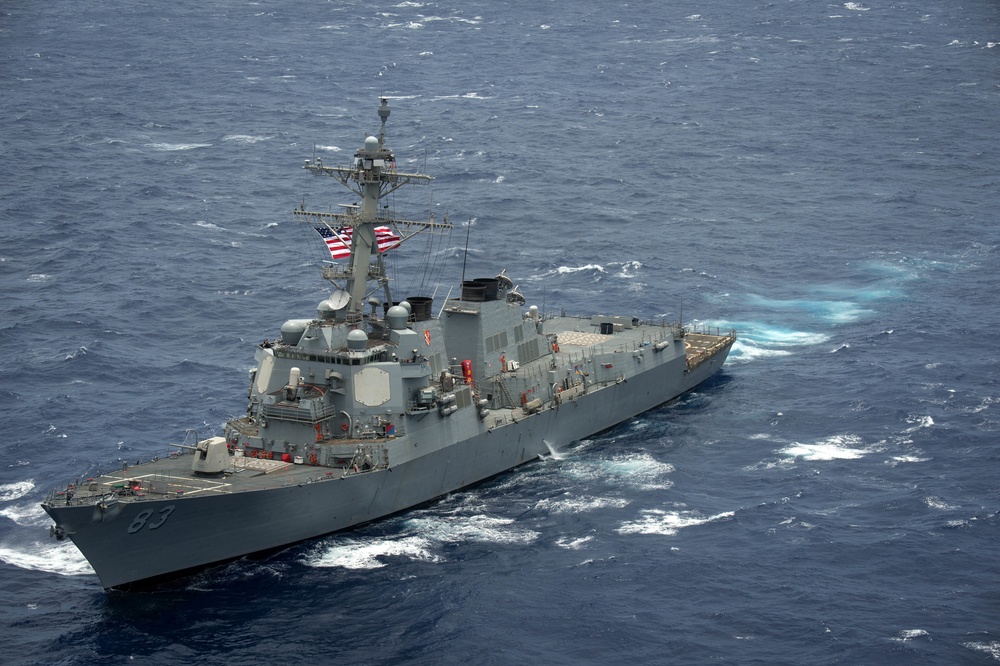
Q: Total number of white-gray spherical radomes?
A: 6